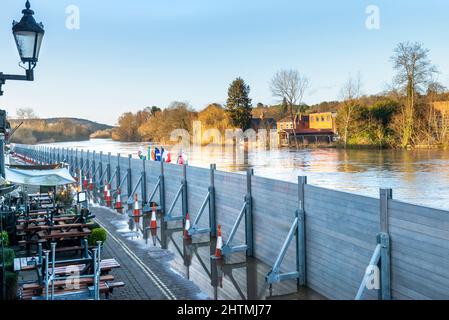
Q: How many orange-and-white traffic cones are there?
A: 9